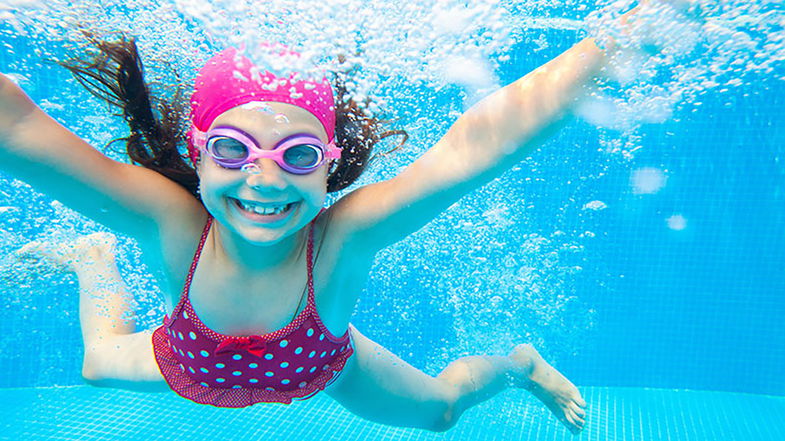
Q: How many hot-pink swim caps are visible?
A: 1